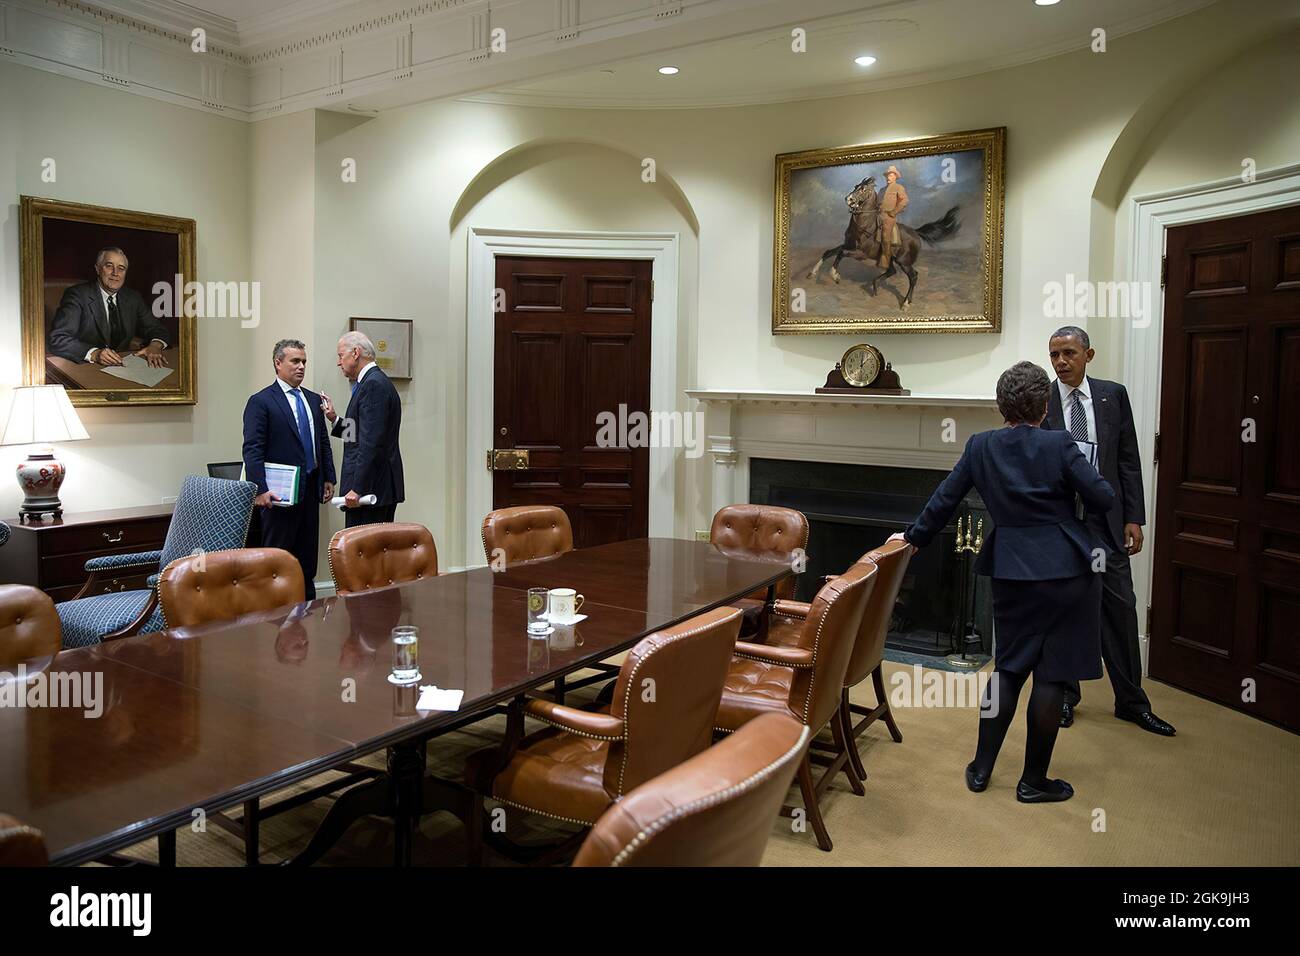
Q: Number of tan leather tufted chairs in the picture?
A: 10